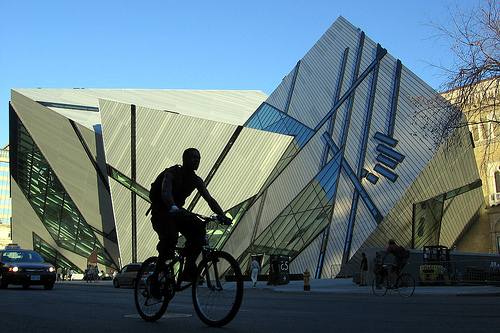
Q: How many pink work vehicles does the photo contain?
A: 0